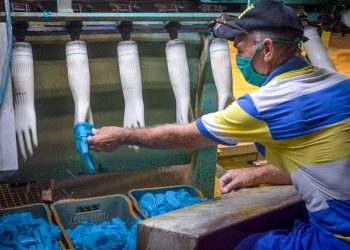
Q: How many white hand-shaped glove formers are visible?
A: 6